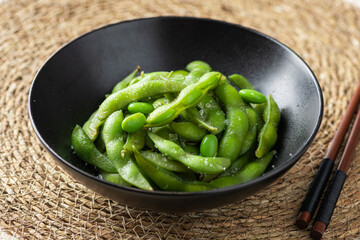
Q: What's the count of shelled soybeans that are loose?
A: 4